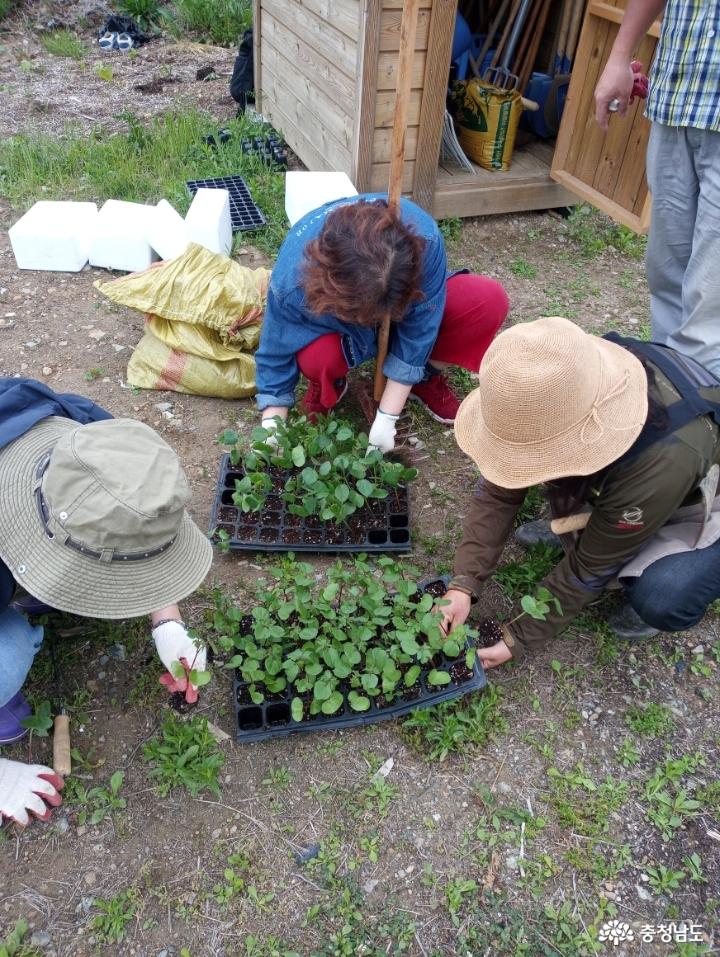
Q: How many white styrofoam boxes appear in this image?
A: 5